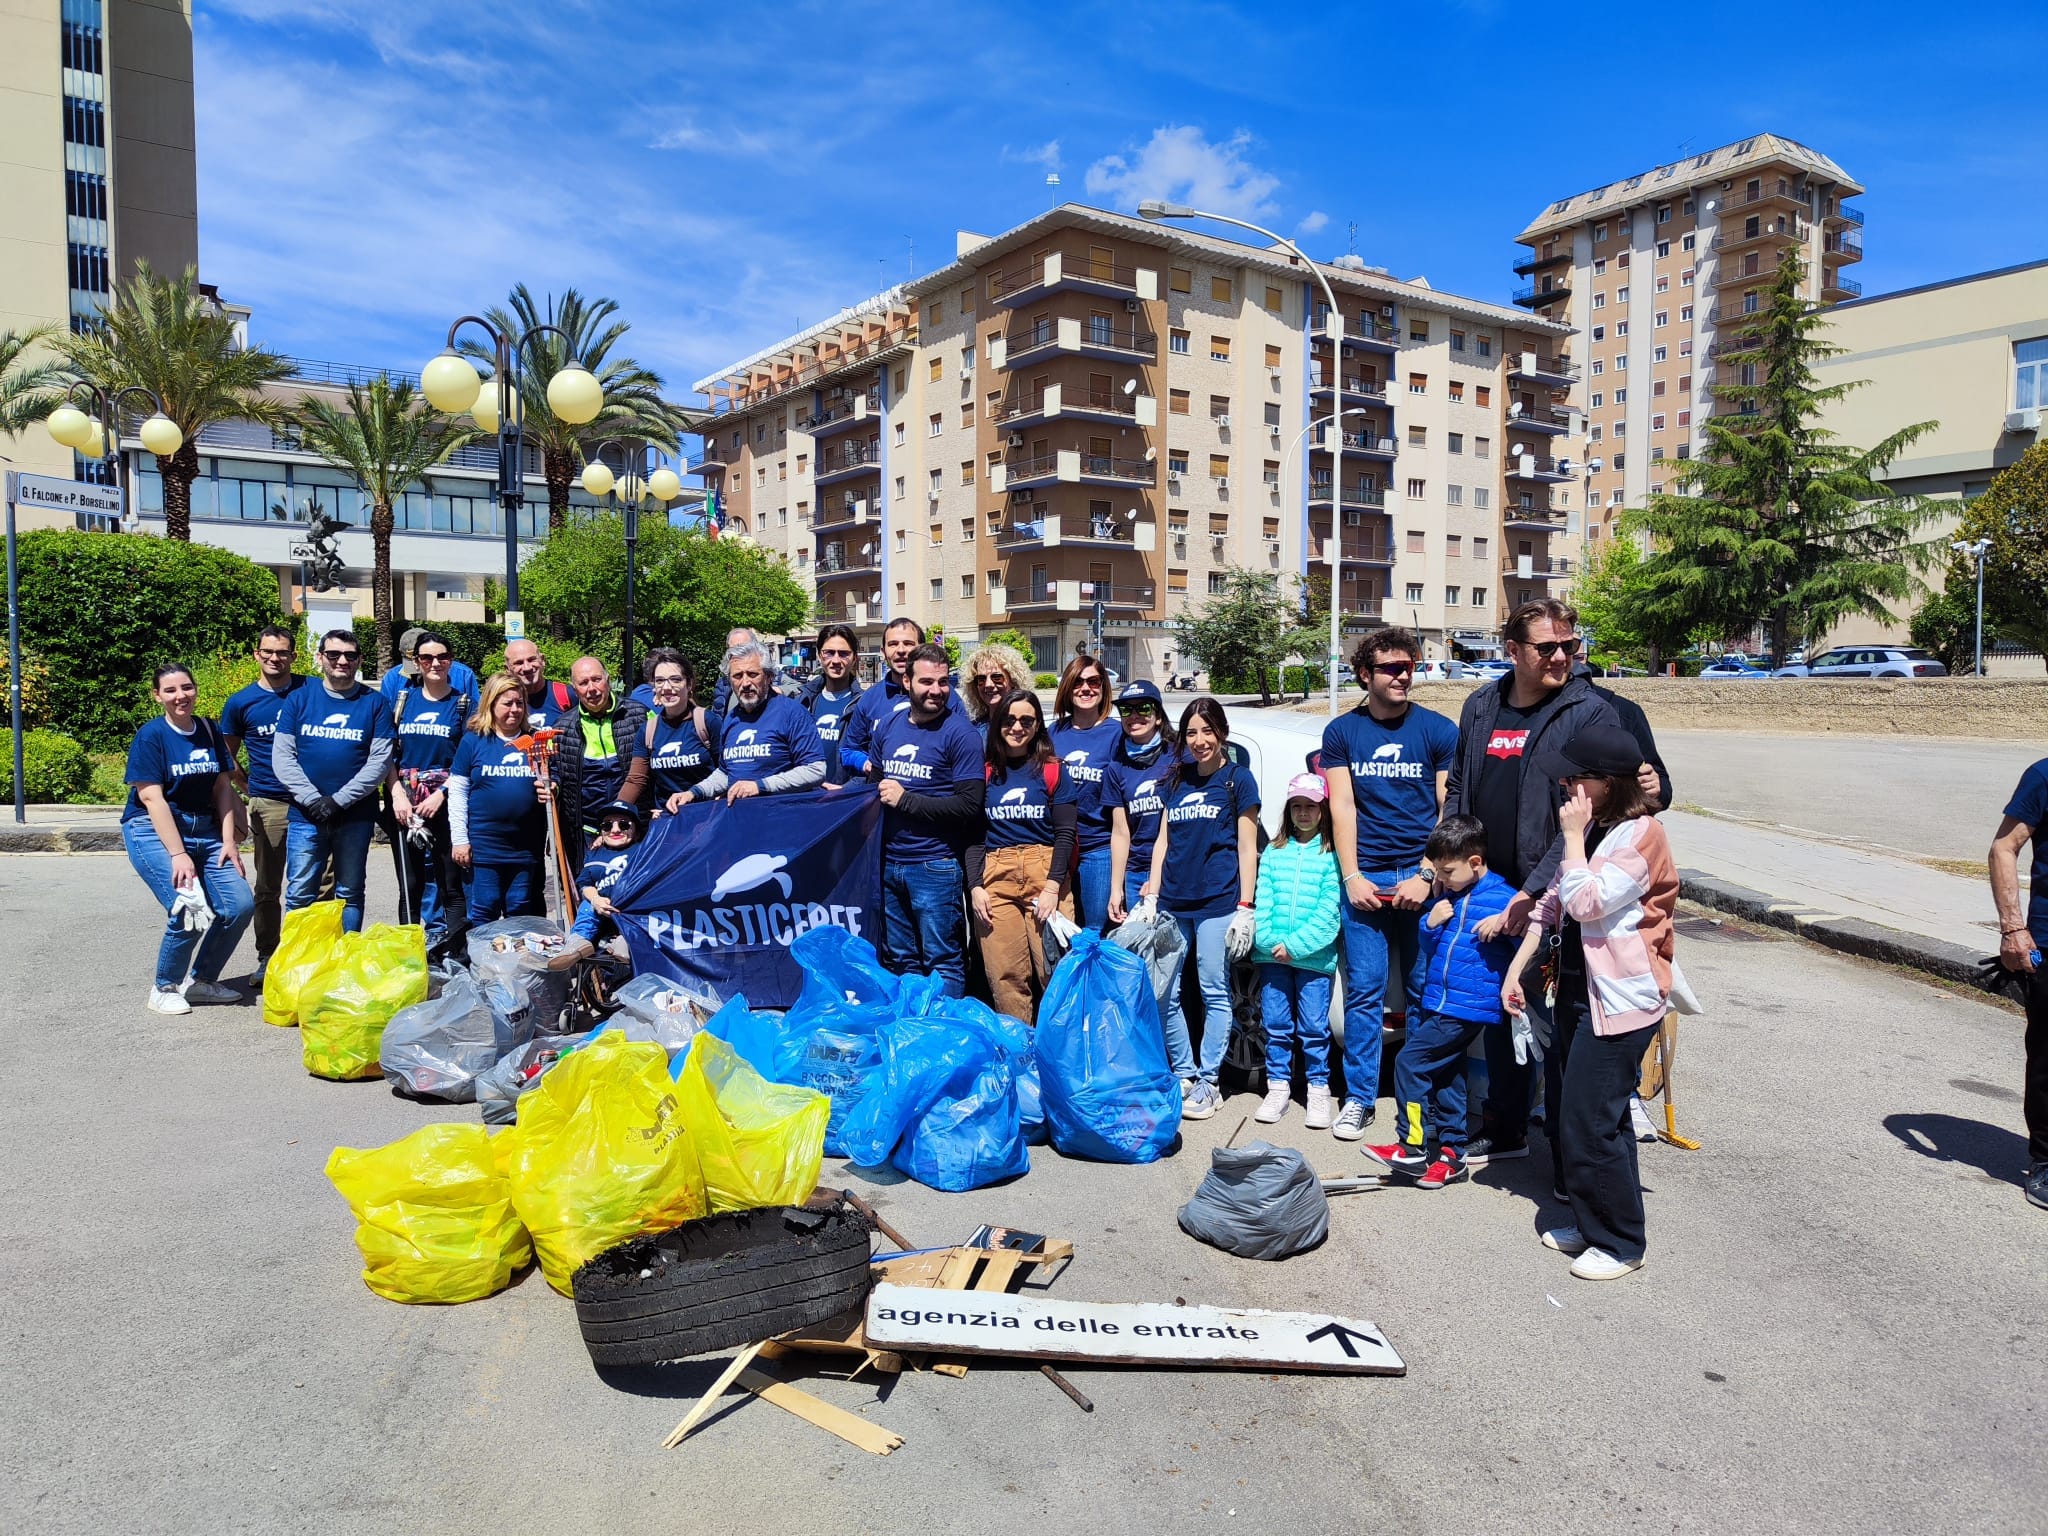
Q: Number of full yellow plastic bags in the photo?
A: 5